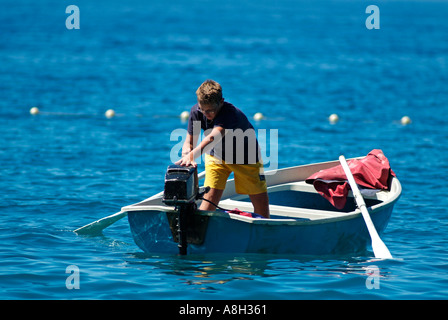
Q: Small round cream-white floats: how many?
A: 6